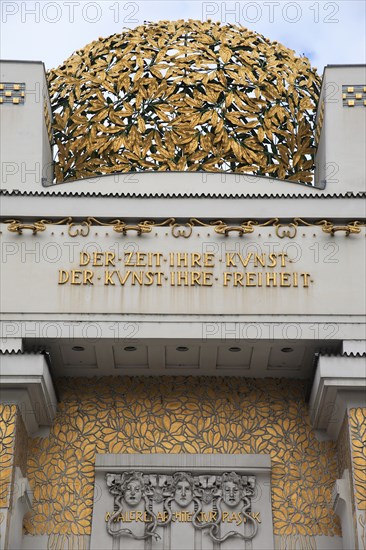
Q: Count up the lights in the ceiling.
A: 5